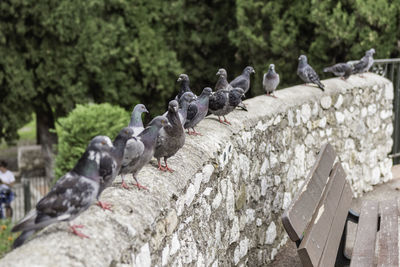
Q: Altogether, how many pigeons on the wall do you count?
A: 15